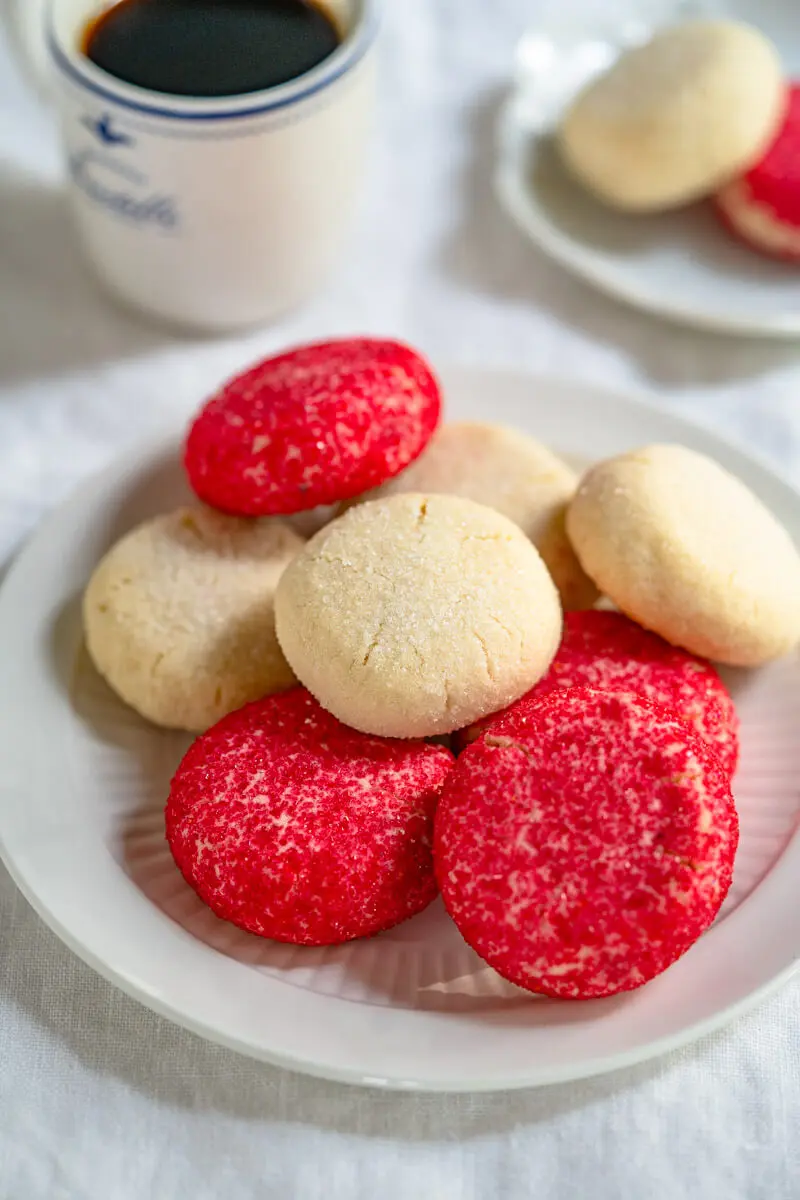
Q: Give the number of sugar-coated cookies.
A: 10